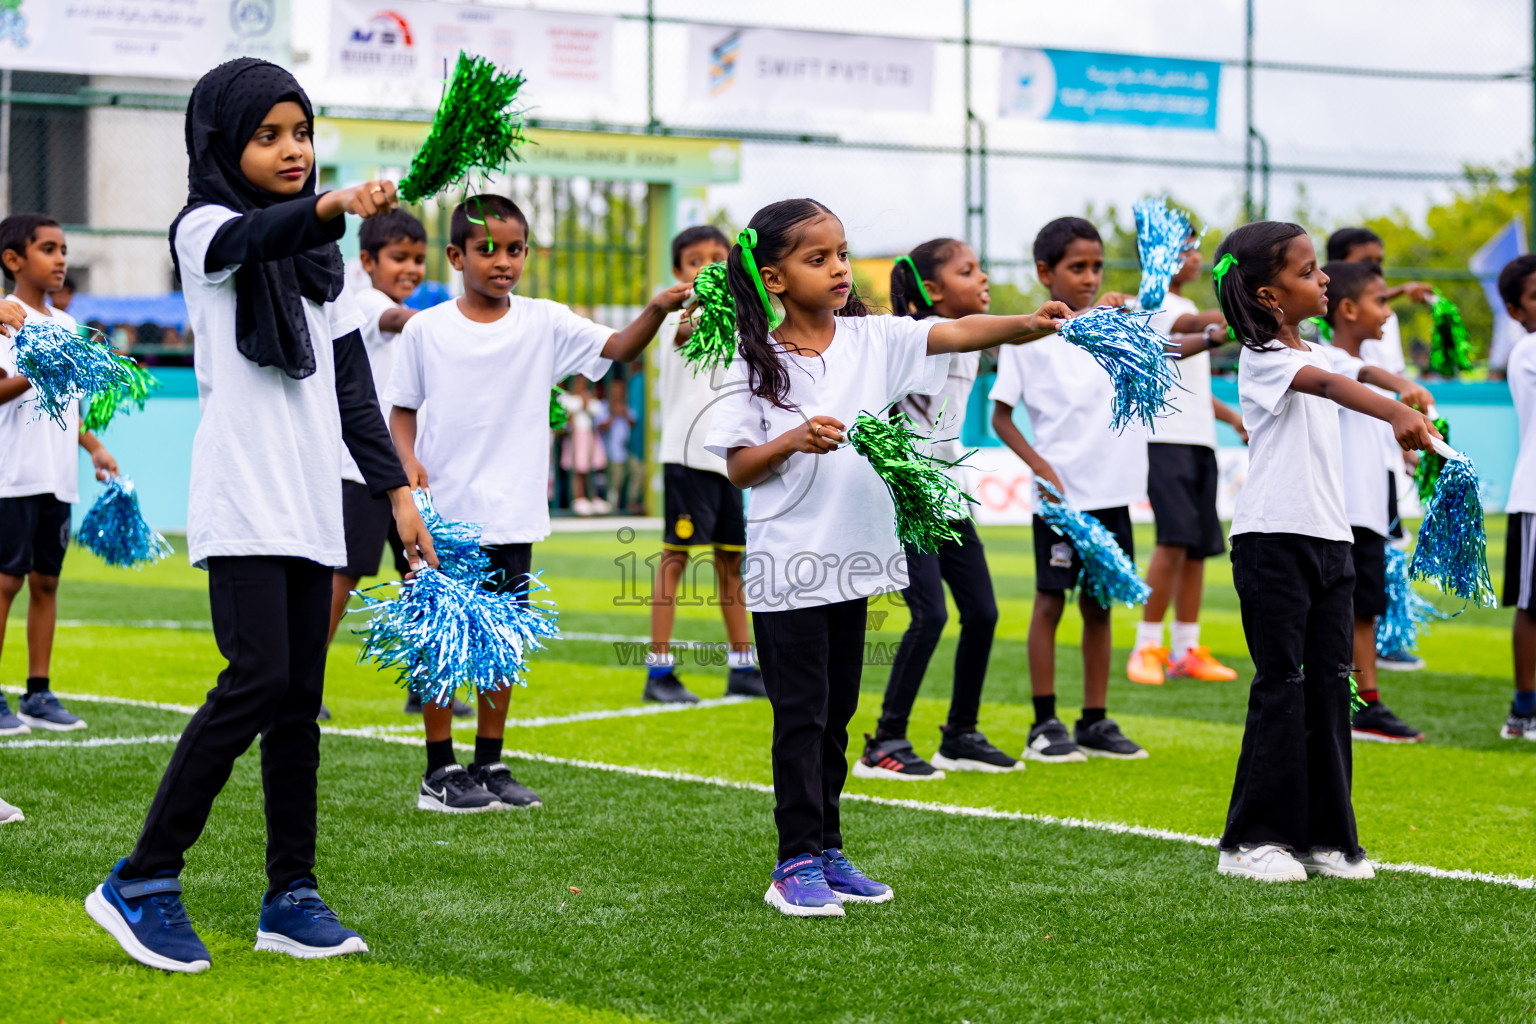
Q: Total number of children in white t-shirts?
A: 13